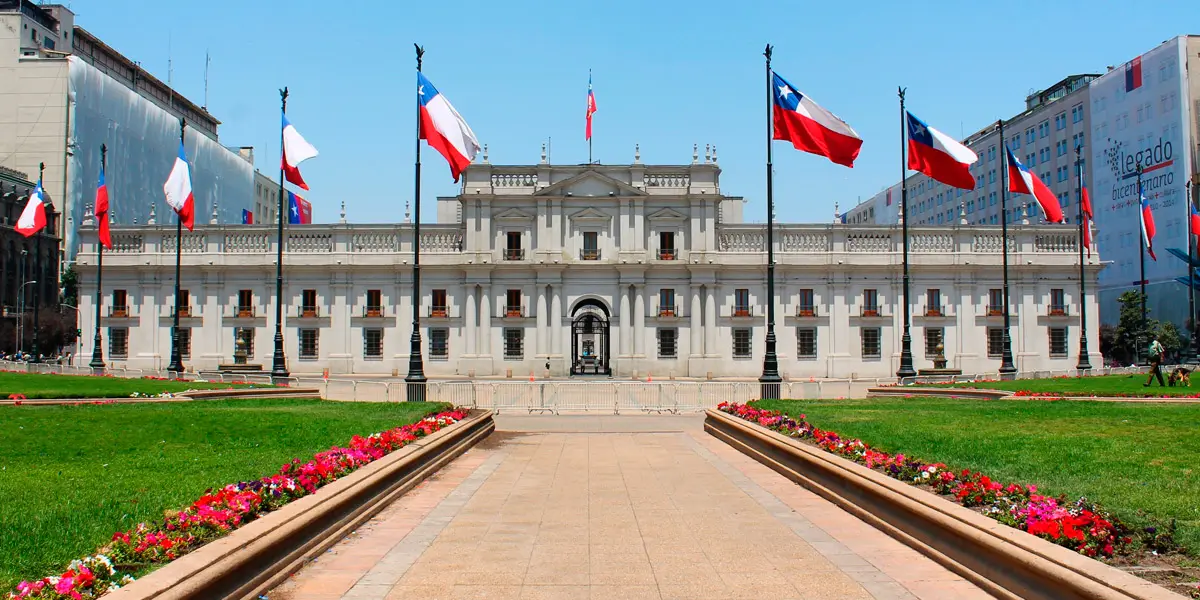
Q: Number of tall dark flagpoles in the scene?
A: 11